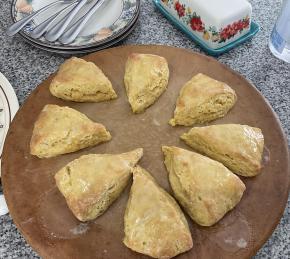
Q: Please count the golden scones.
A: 8